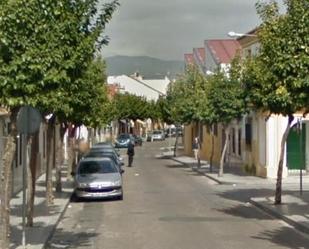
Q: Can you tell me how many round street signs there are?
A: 1